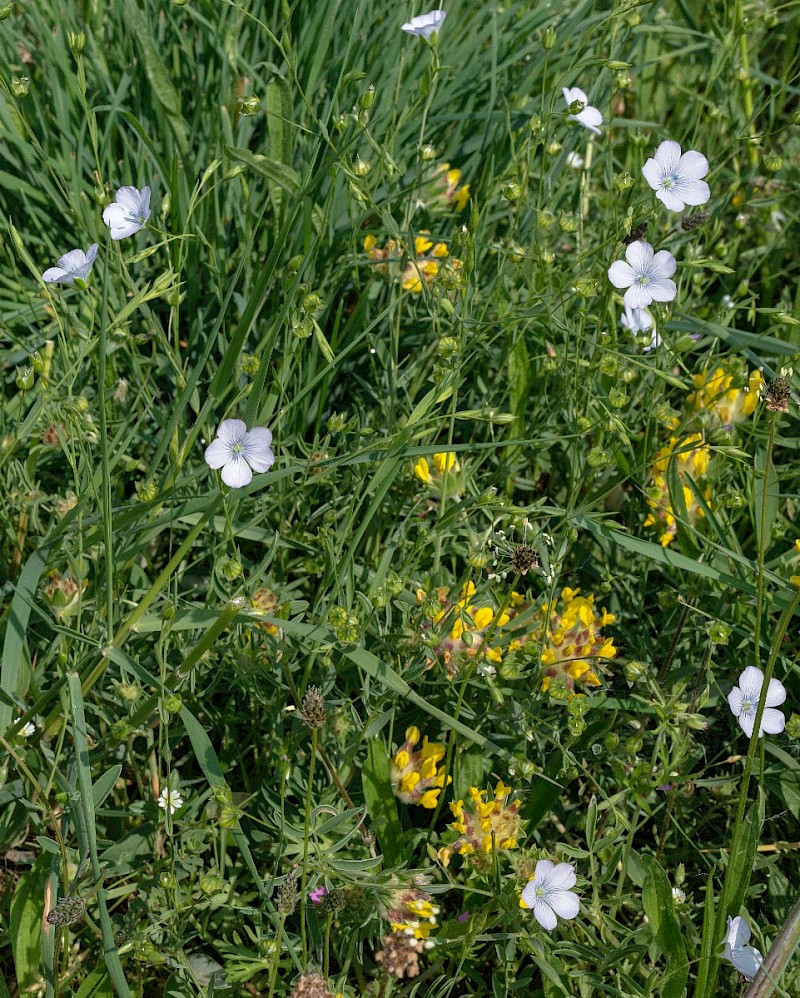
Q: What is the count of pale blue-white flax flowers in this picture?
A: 11